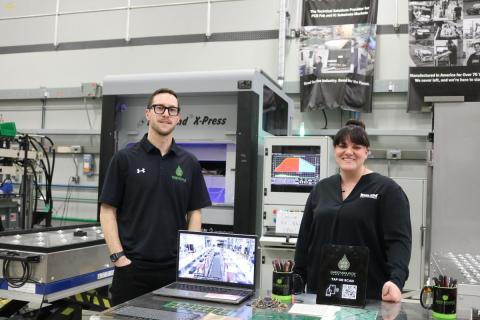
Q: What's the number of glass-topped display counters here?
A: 1